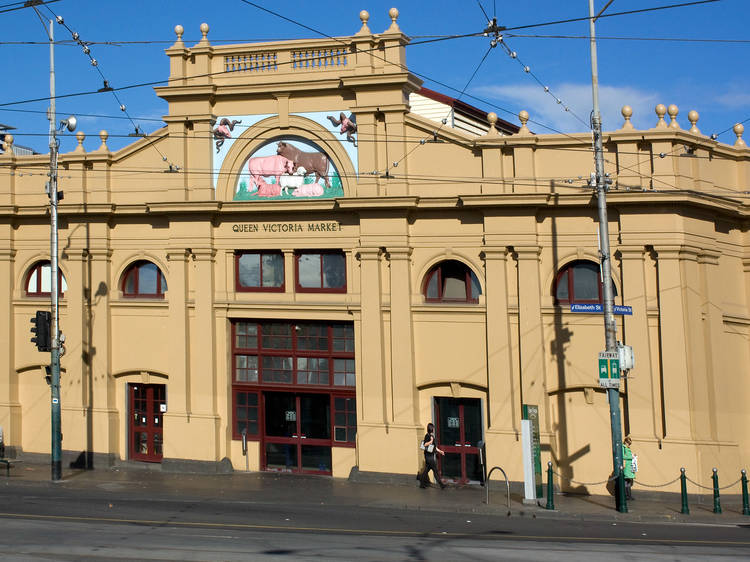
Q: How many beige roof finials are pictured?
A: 14